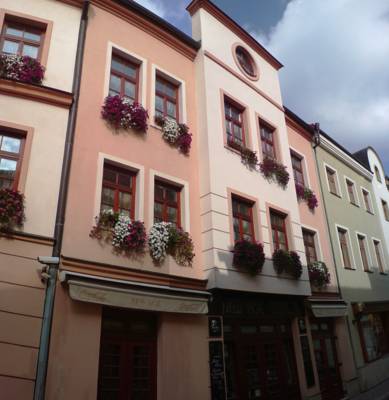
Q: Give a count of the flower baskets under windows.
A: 12